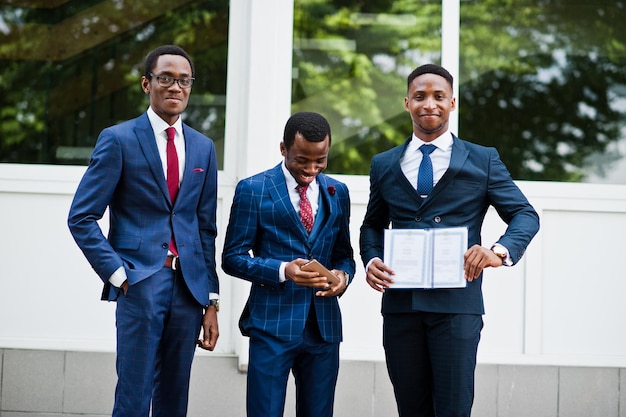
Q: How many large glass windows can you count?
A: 3